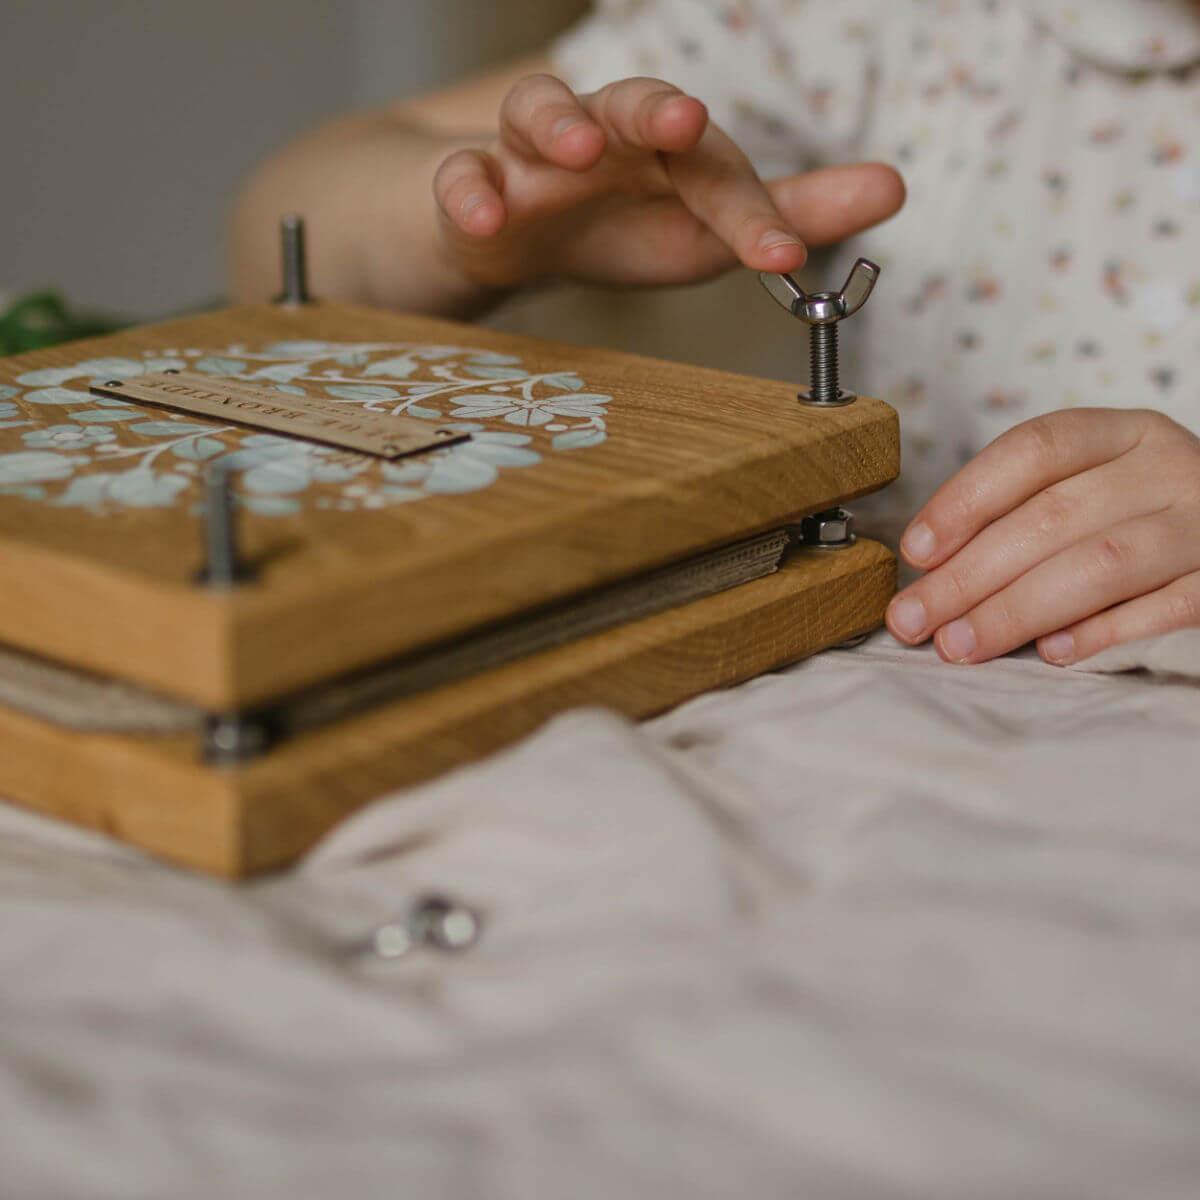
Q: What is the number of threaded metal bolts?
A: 3